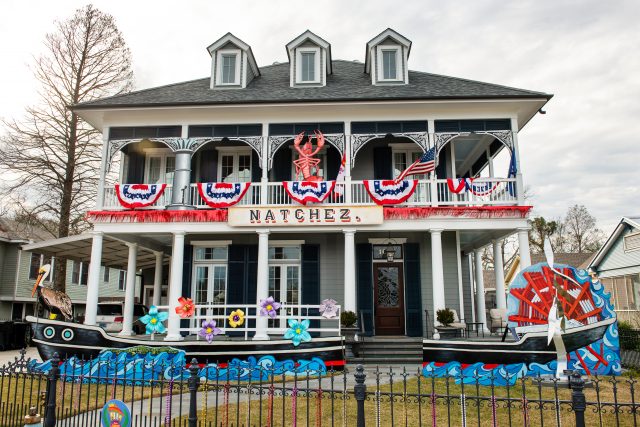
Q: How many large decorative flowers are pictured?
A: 7